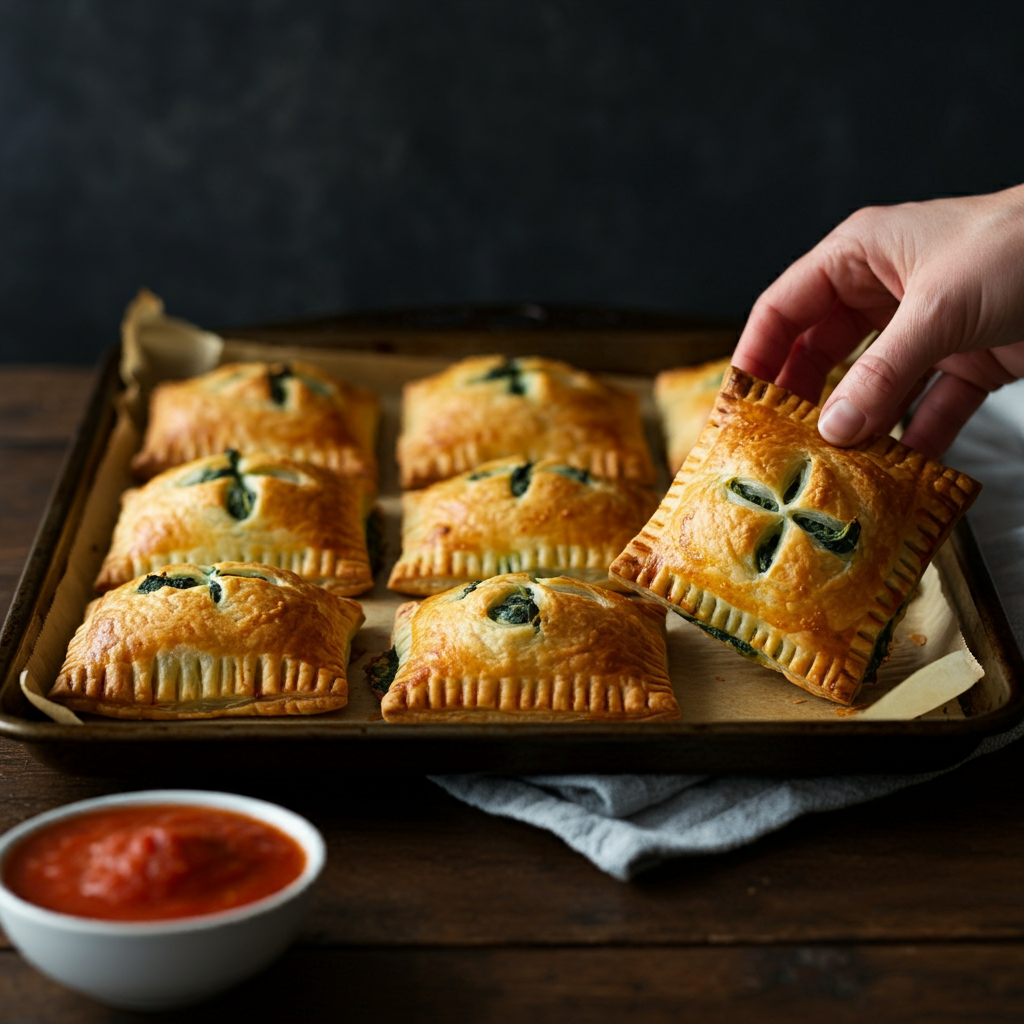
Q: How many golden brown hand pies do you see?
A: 8